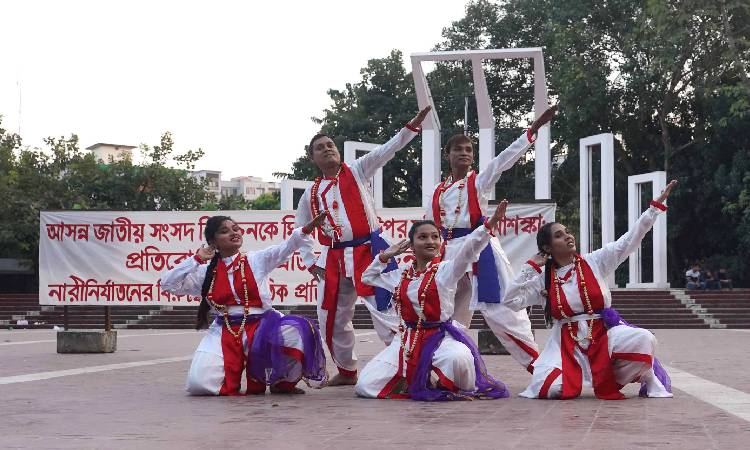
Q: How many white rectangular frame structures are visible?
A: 5